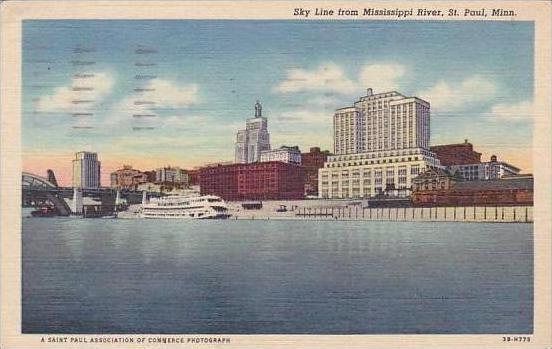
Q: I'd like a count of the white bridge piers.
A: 3